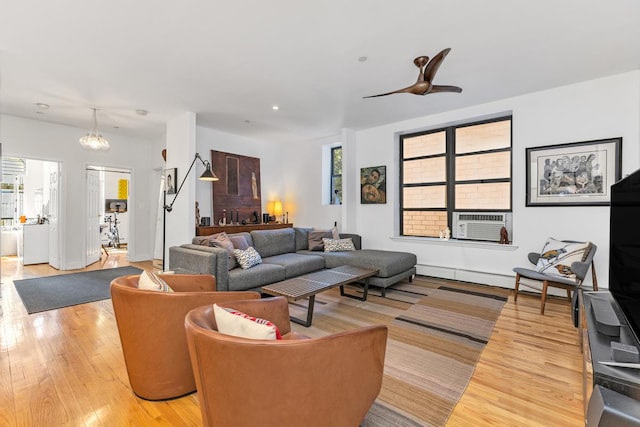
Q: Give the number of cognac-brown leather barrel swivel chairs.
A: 2